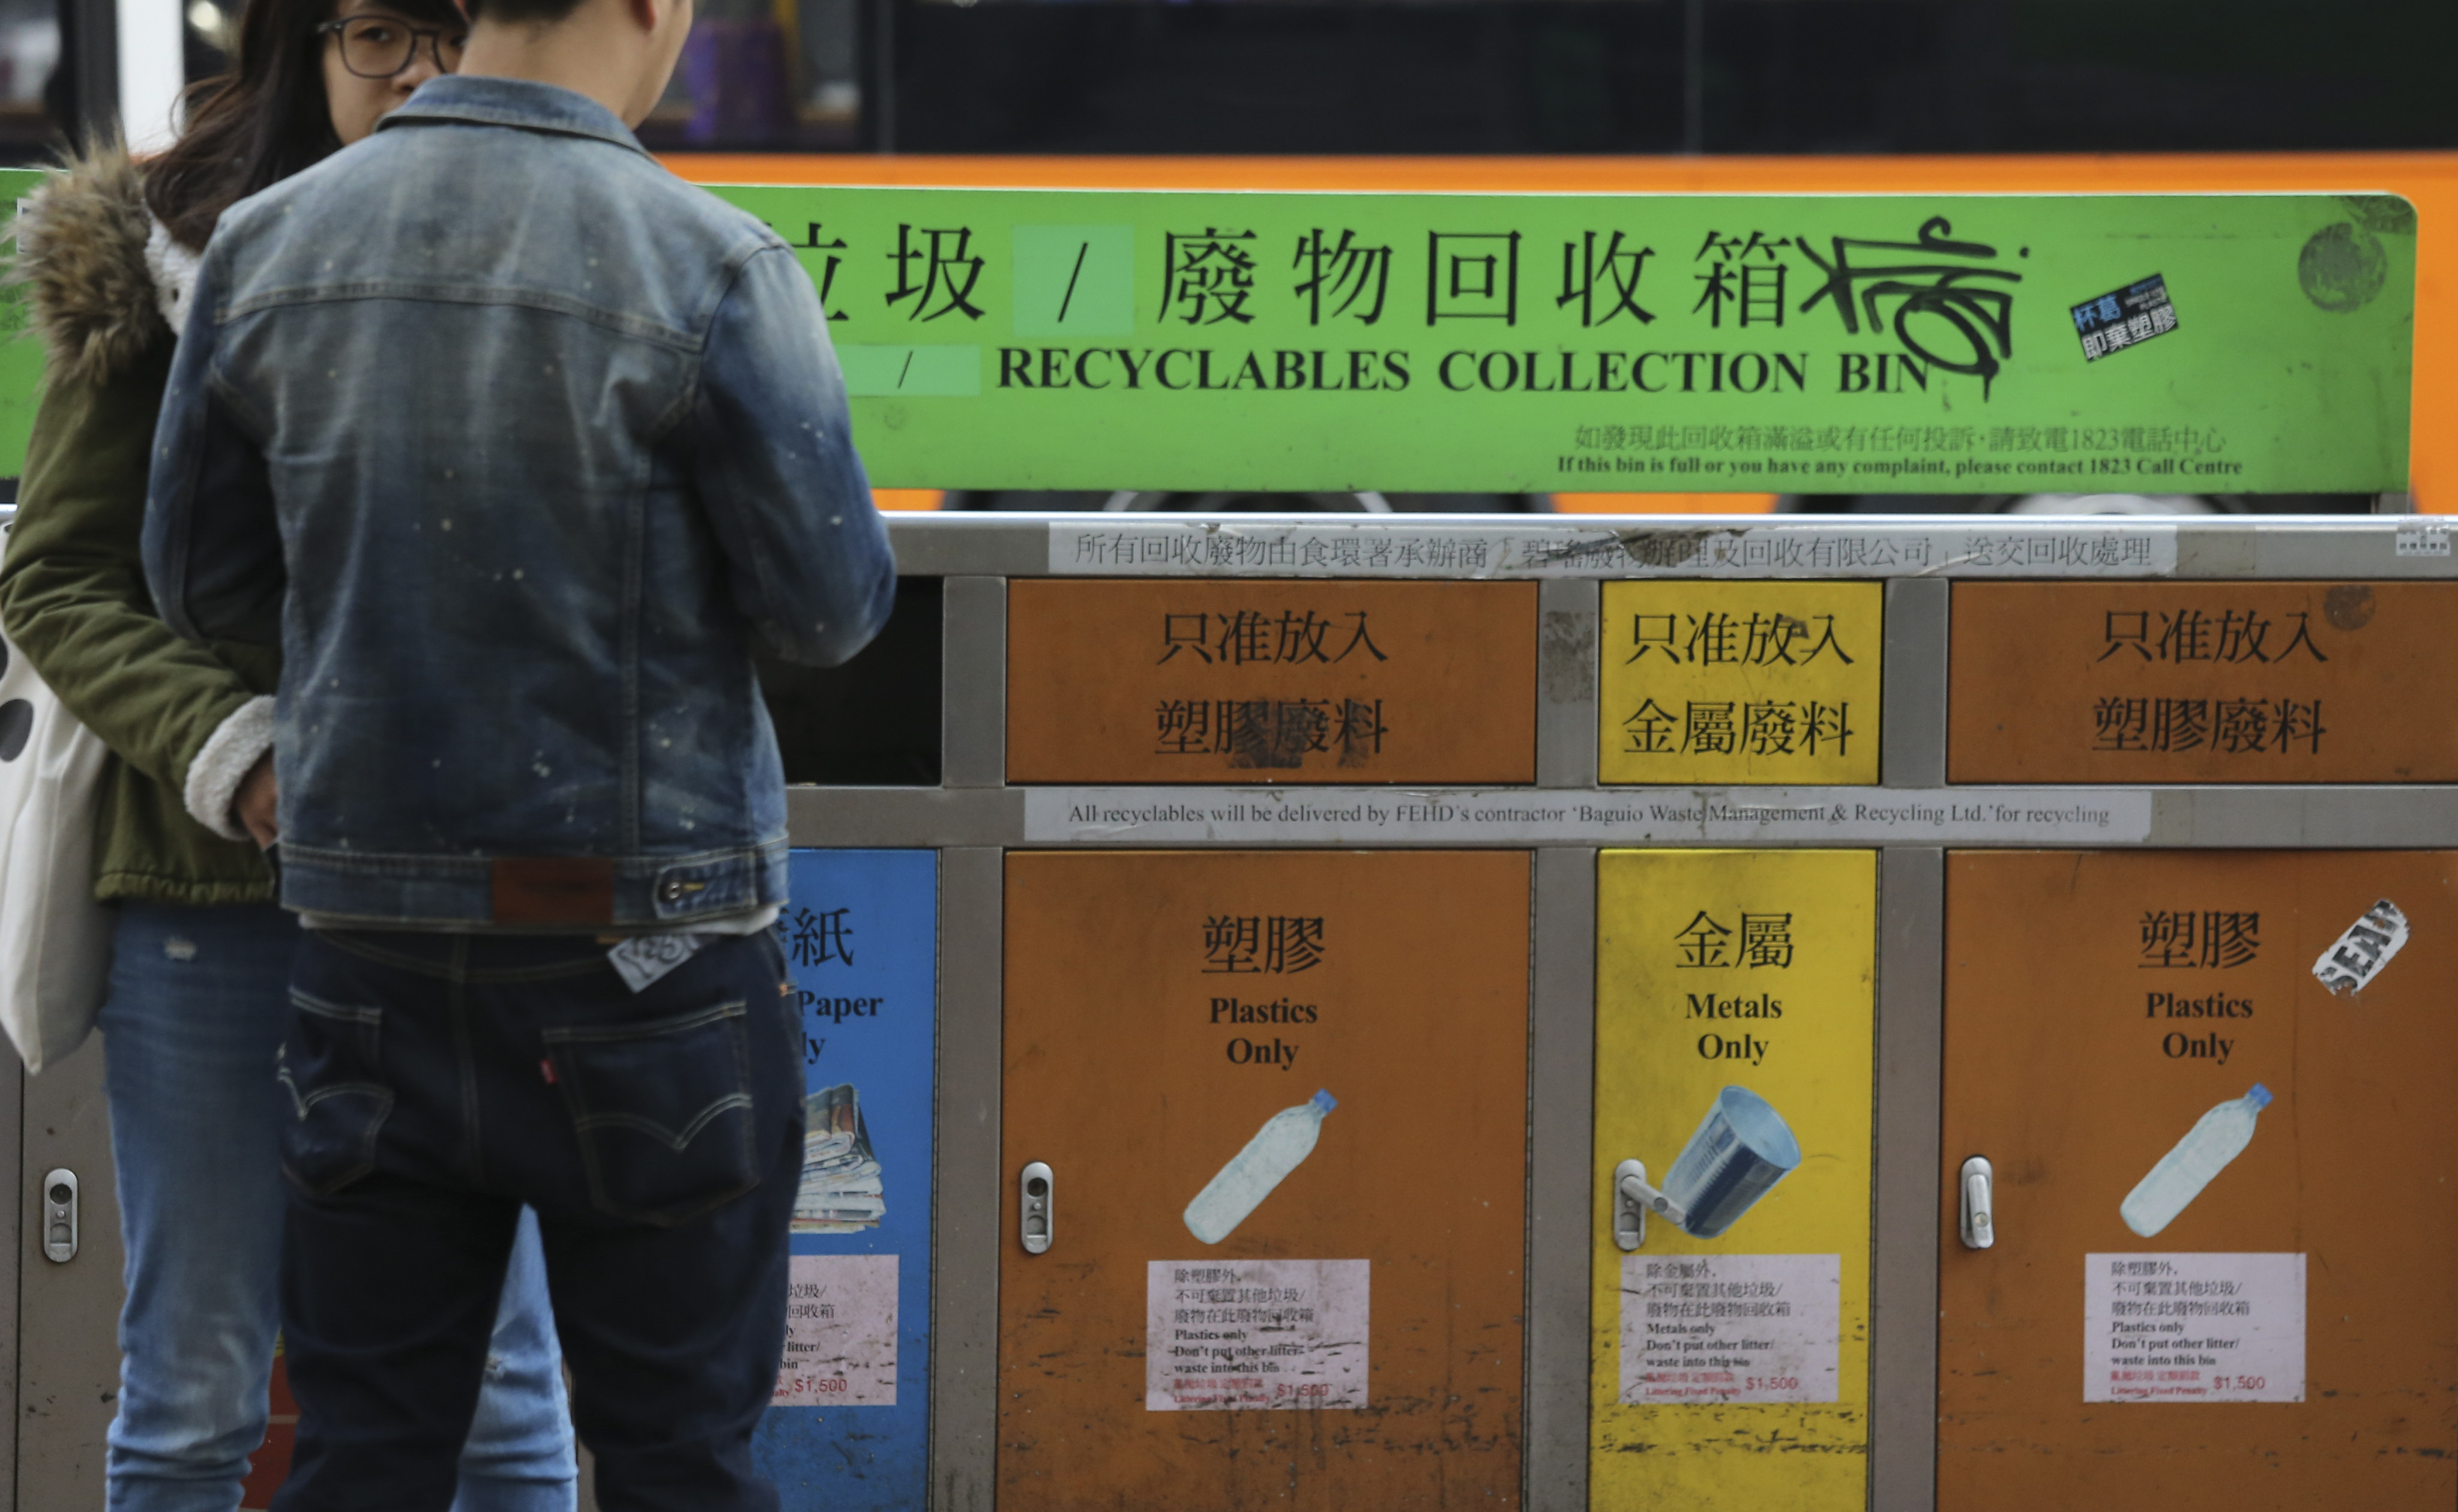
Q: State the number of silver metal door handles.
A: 4